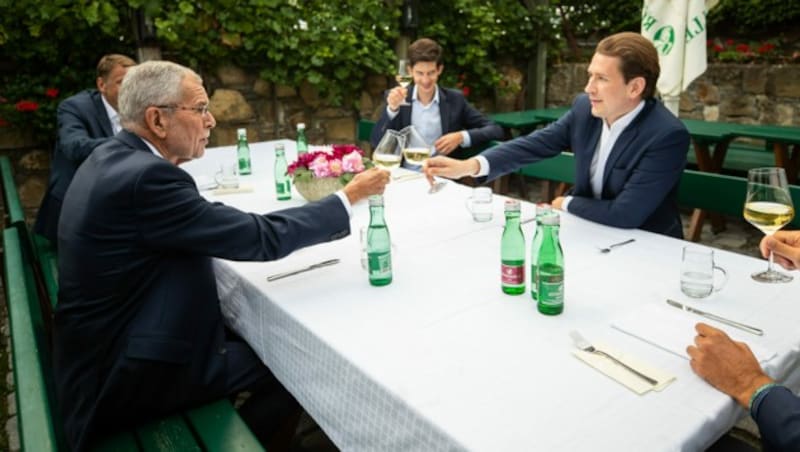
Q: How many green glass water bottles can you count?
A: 7